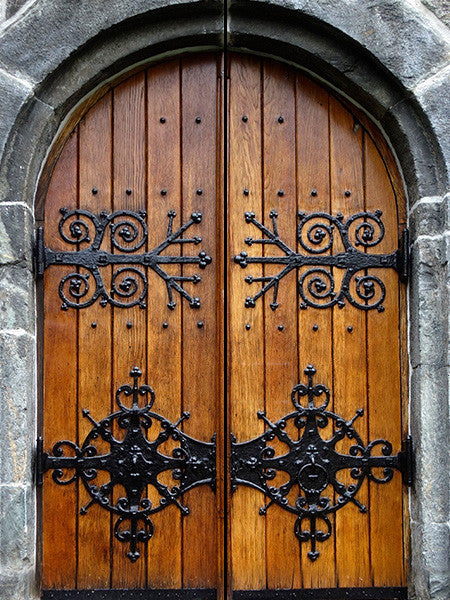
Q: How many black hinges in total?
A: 4